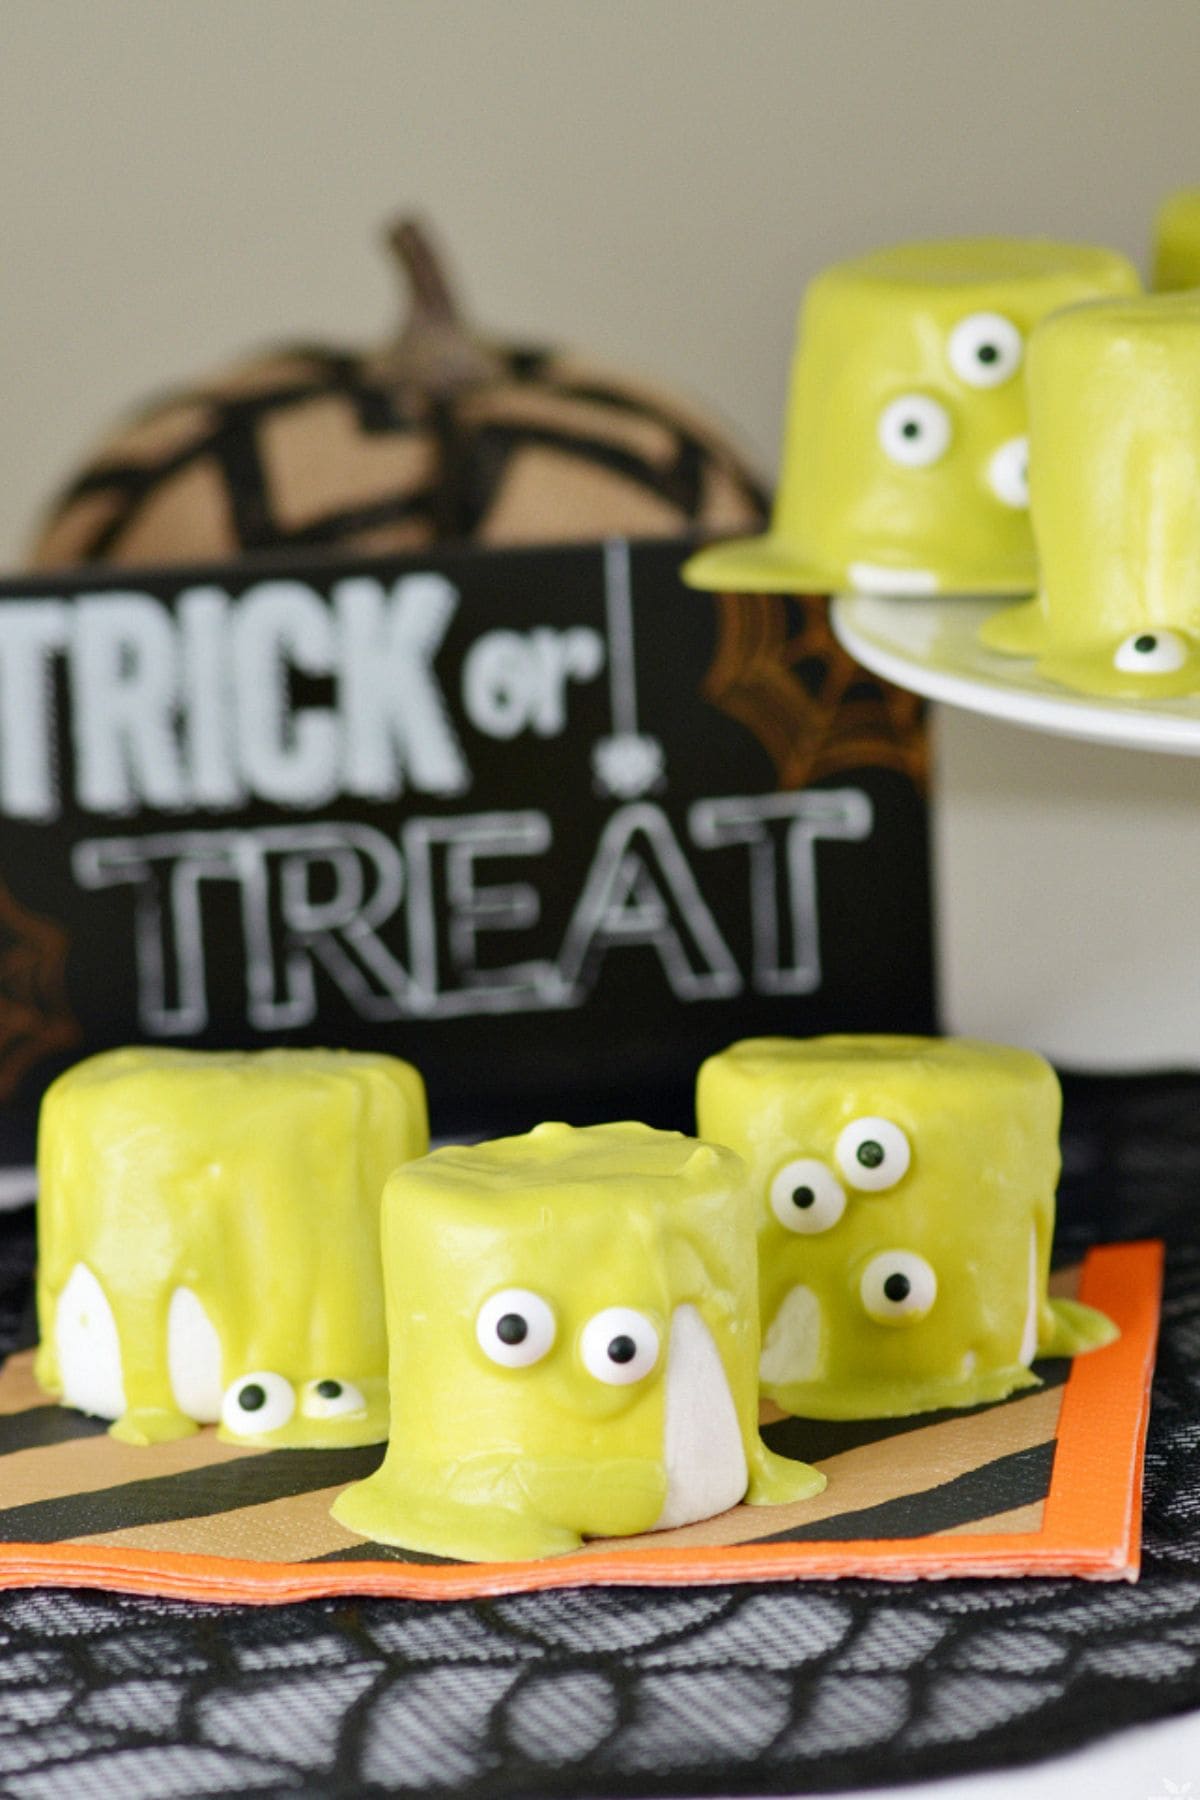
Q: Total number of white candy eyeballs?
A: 11